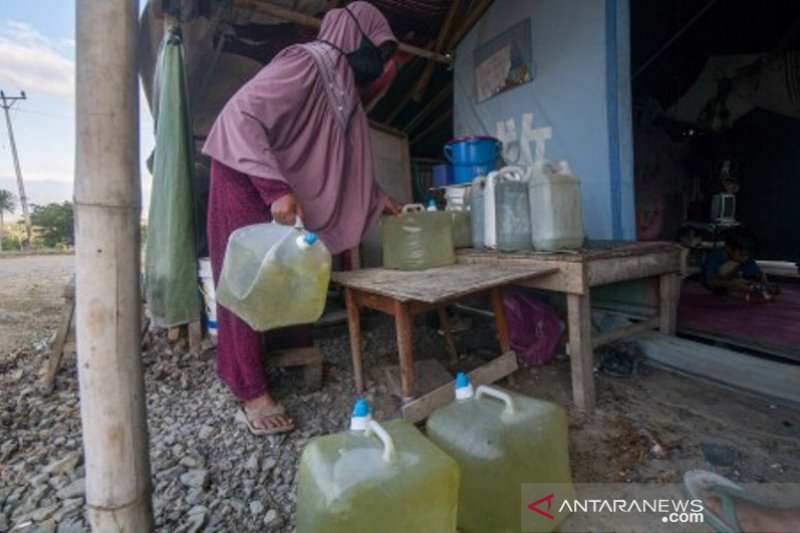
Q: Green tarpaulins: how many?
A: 1